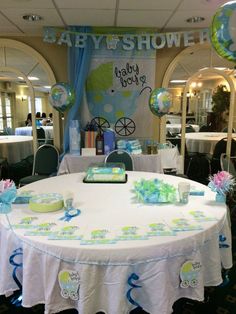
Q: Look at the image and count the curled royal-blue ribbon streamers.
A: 3